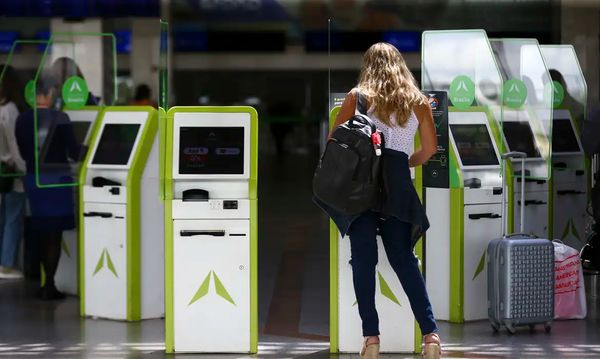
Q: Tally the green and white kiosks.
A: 7